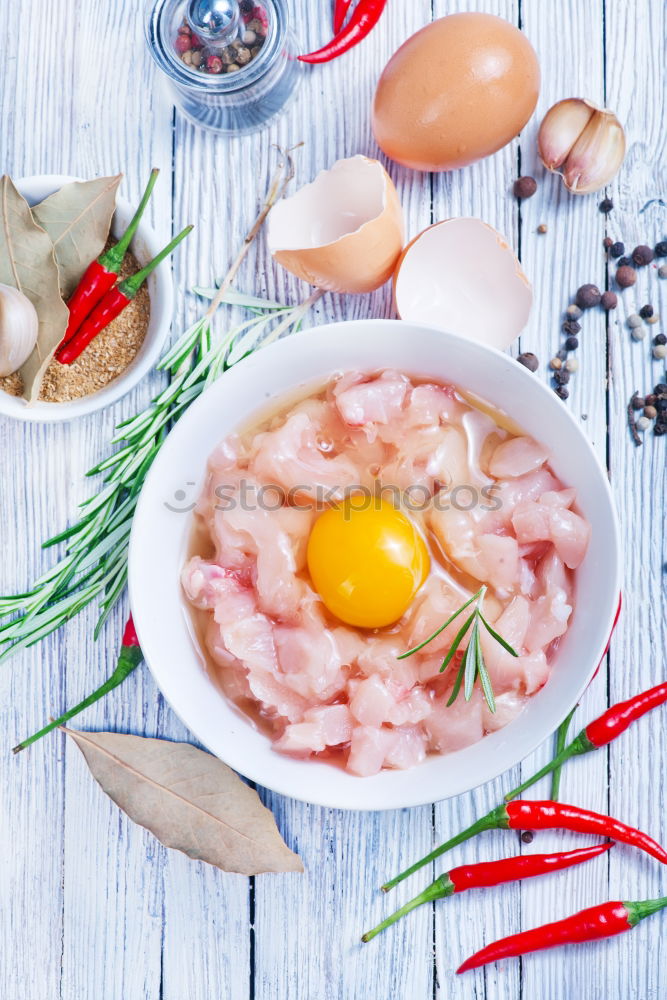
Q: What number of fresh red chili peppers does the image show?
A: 10